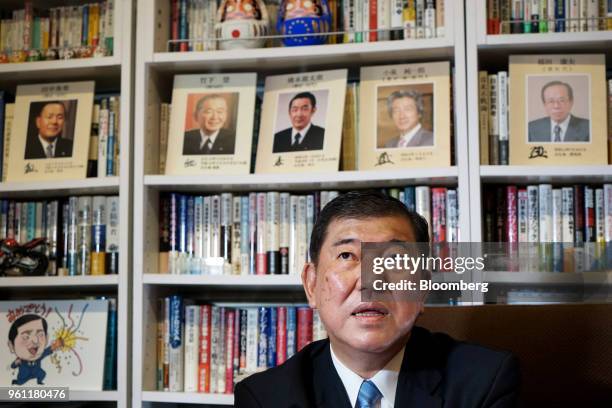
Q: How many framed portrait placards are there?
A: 5